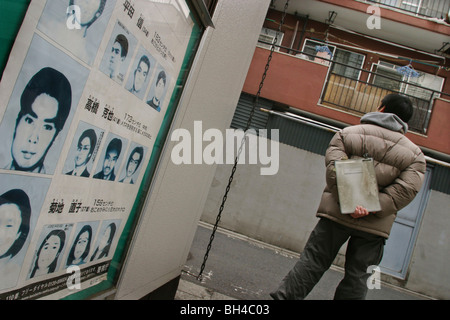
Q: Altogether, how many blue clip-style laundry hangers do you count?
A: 2